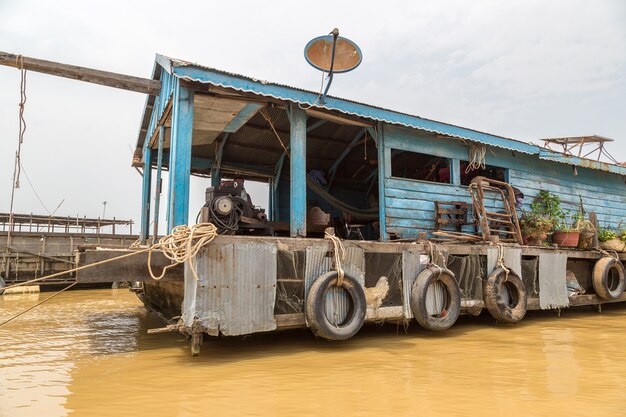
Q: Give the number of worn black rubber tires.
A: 4